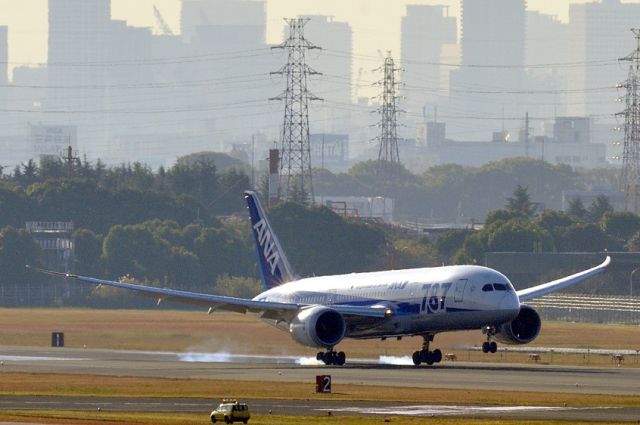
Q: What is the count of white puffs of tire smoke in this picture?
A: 3